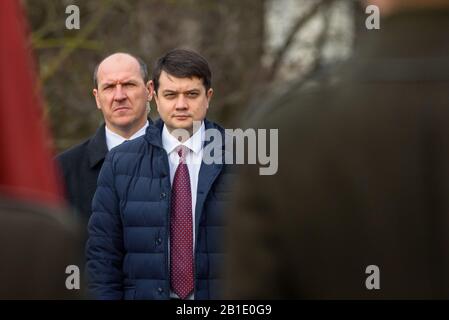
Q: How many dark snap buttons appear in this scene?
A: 3